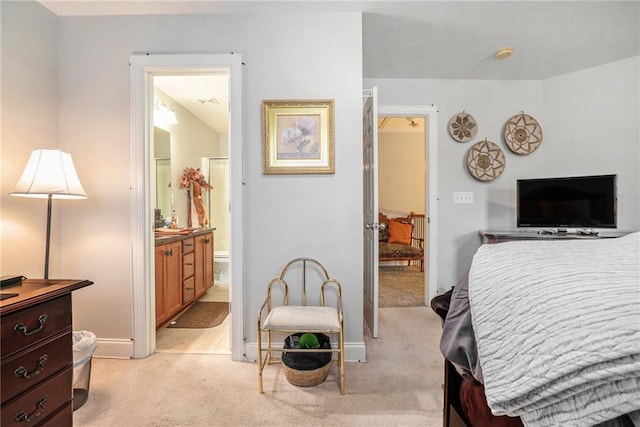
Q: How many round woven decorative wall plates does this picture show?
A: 3